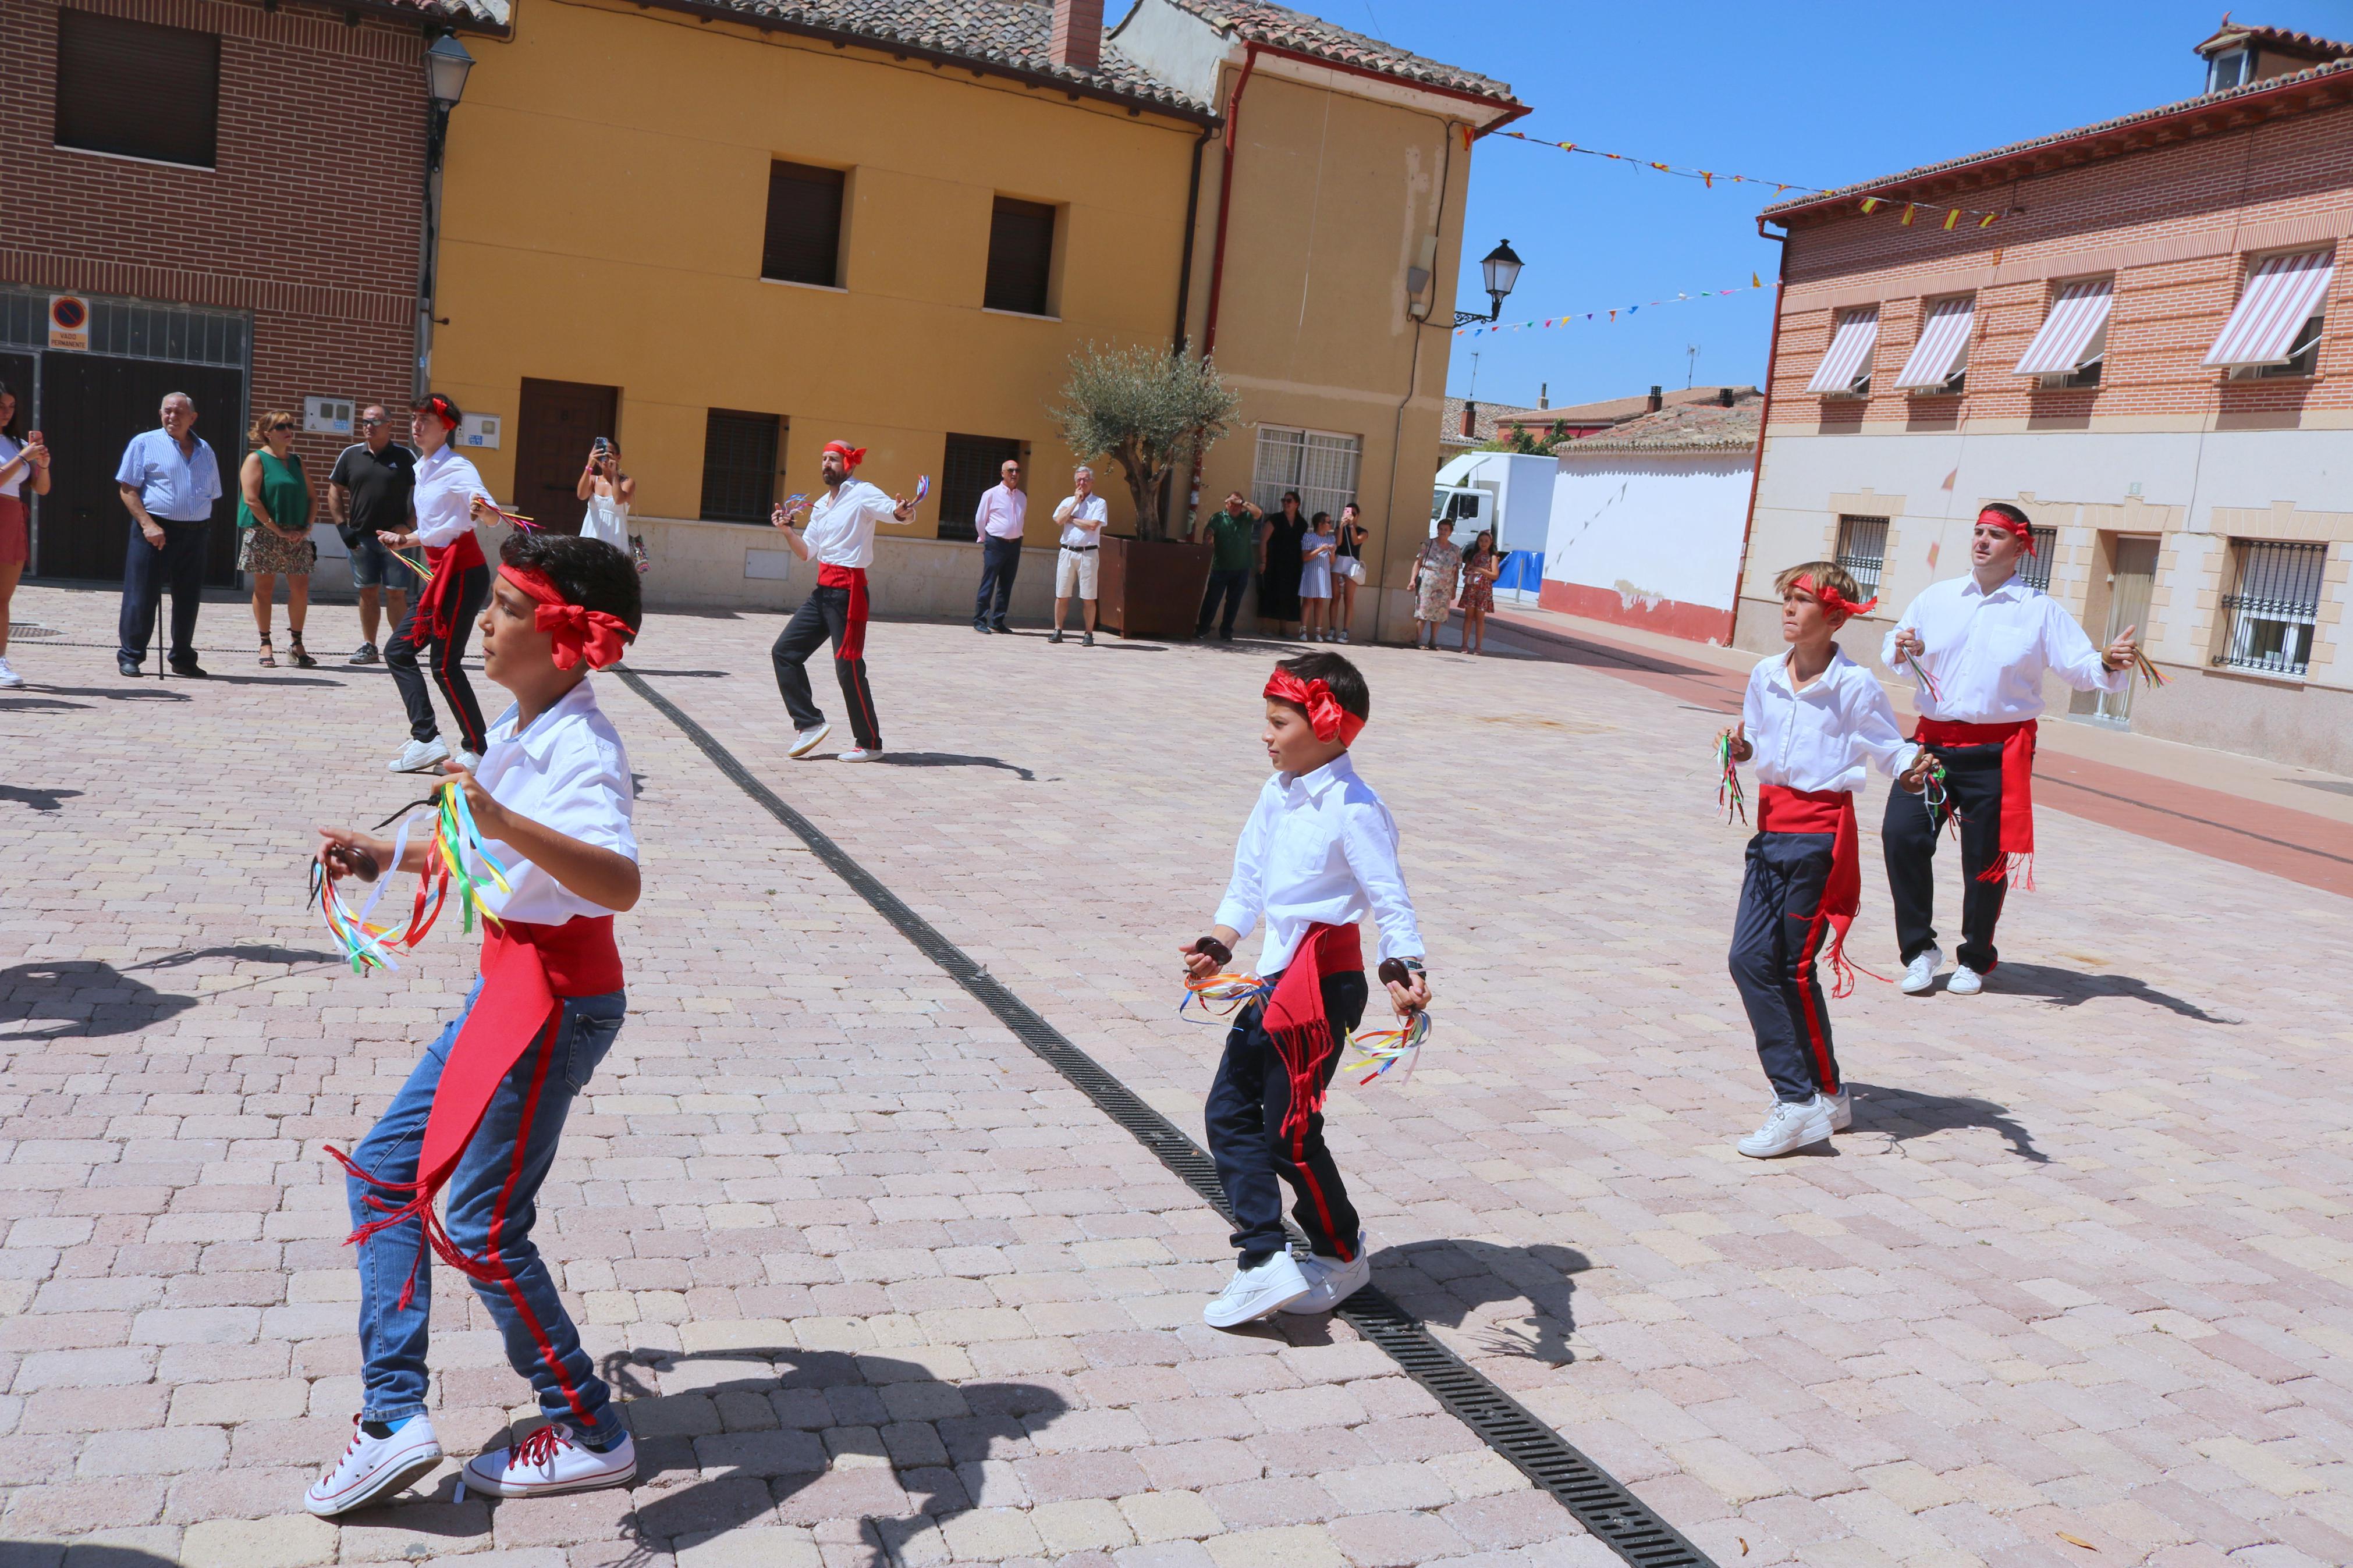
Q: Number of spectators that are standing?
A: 13